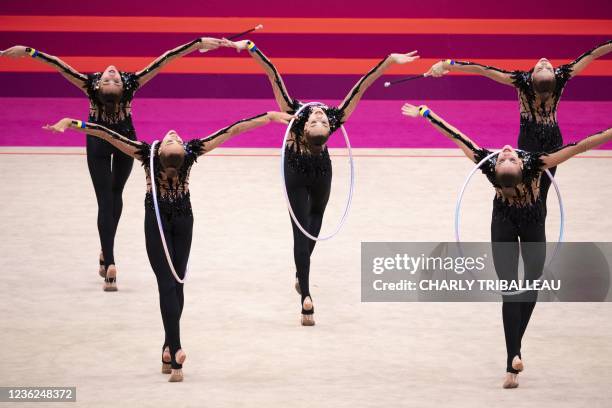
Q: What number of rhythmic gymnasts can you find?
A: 5